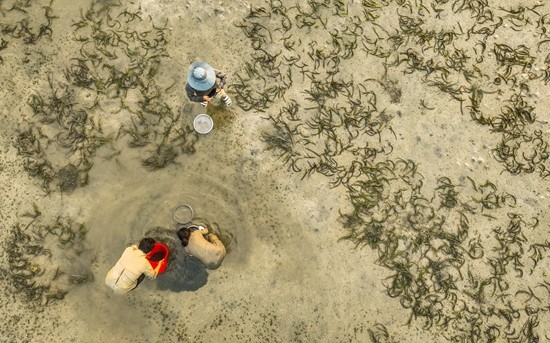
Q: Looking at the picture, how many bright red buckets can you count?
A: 1